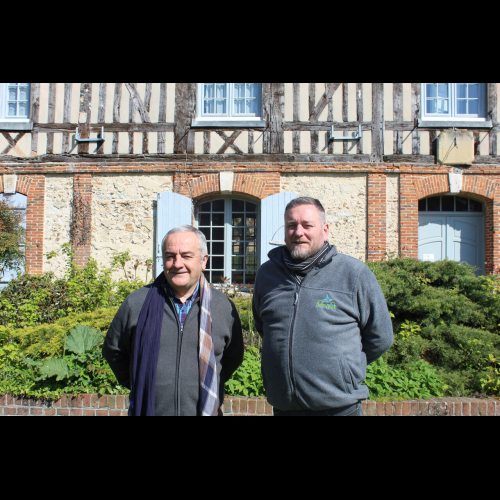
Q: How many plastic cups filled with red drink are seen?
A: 0